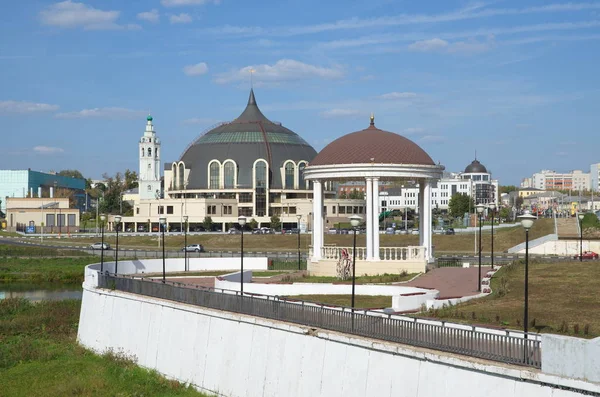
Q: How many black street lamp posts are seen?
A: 11